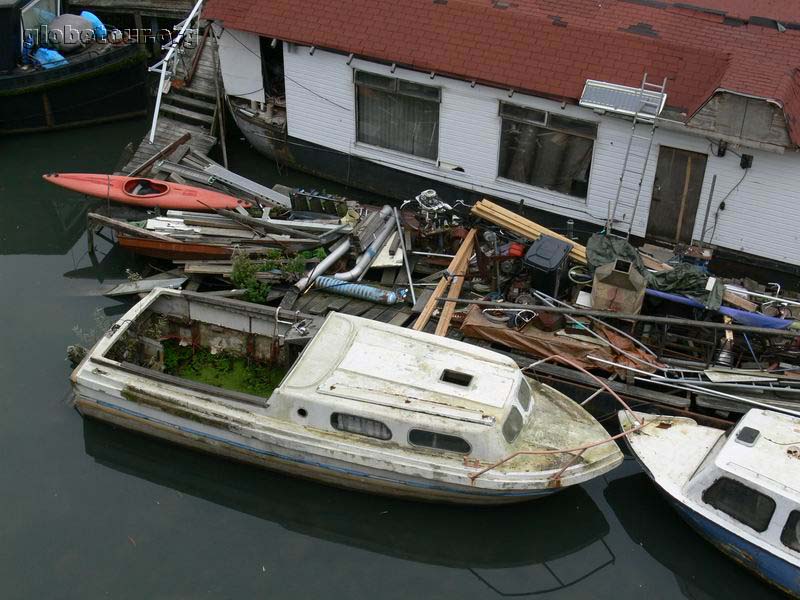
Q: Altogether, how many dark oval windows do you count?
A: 2